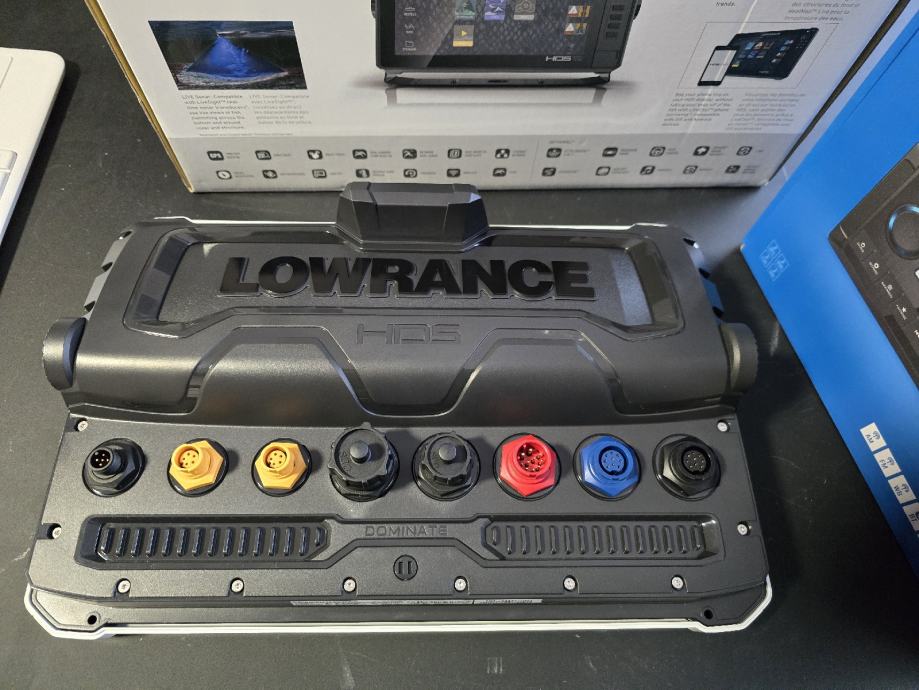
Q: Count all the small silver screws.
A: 10